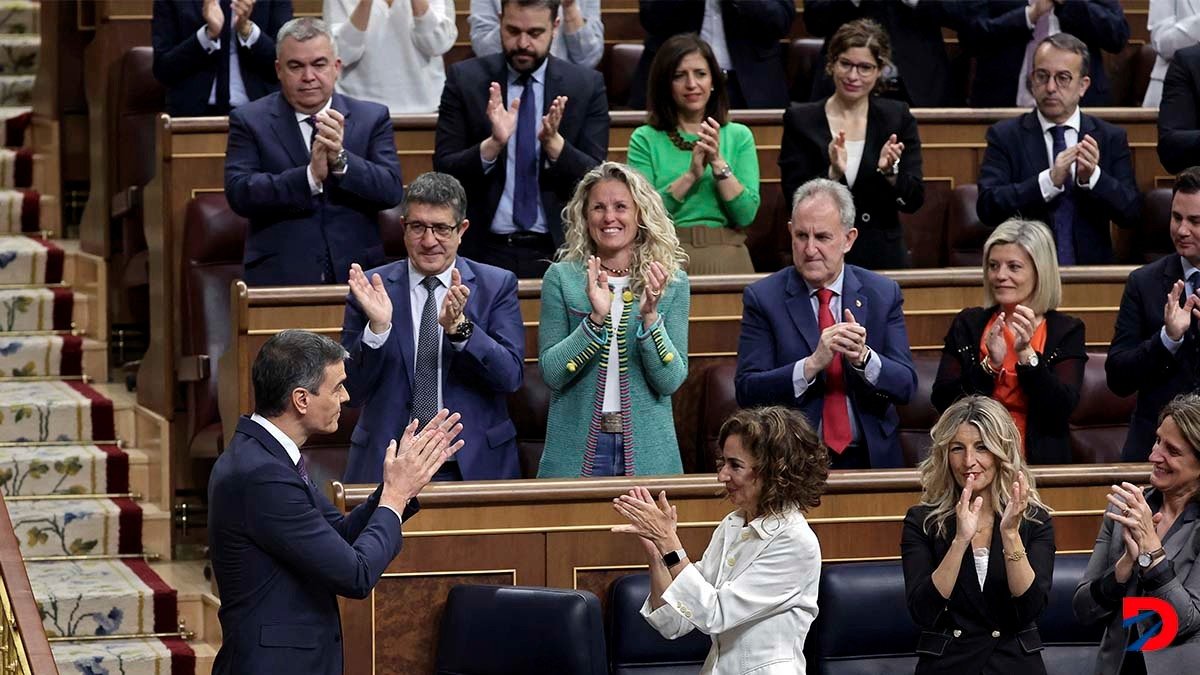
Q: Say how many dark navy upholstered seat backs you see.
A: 4